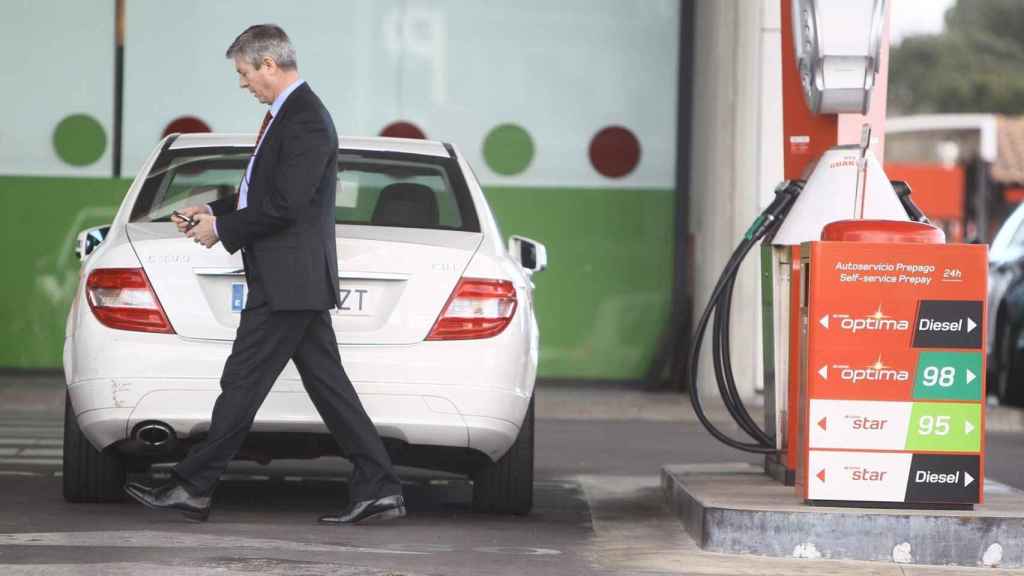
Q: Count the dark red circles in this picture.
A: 3